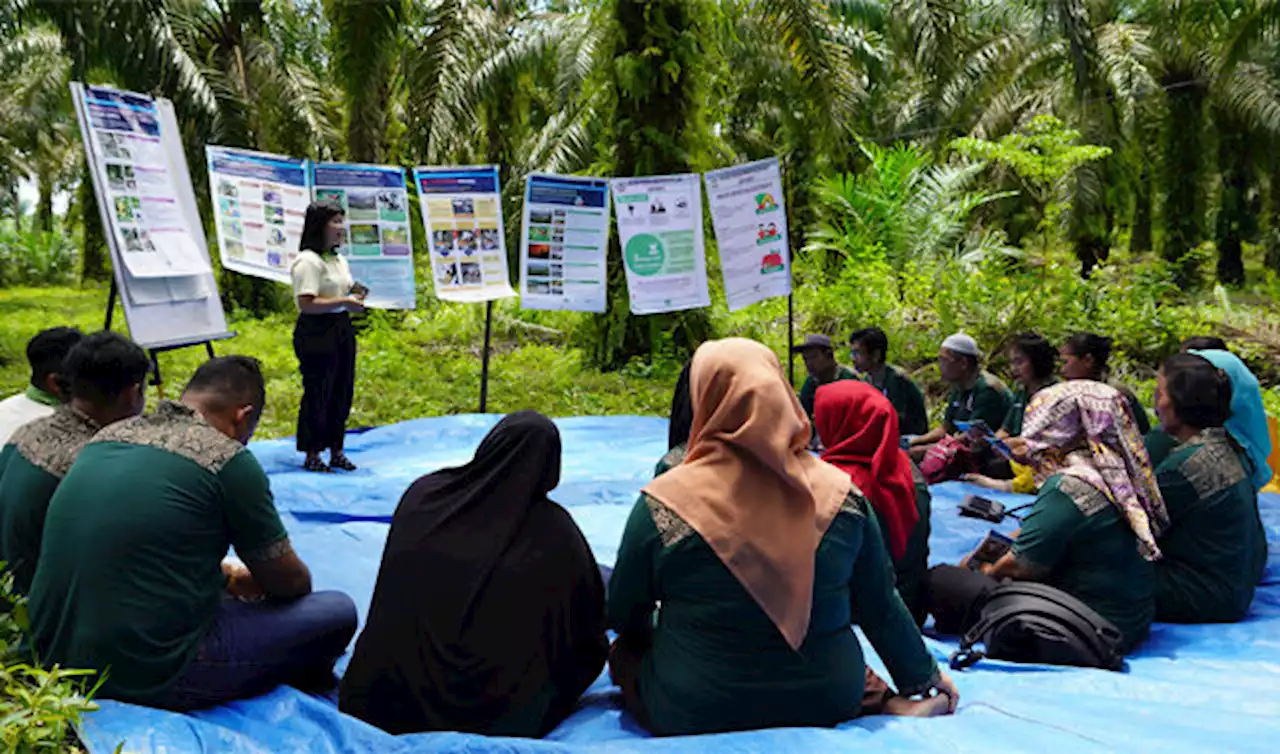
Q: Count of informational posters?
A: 7